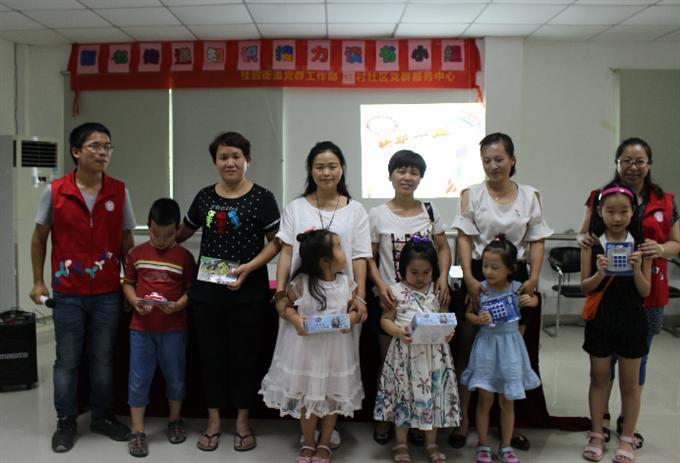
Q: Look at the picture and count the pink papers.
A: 12